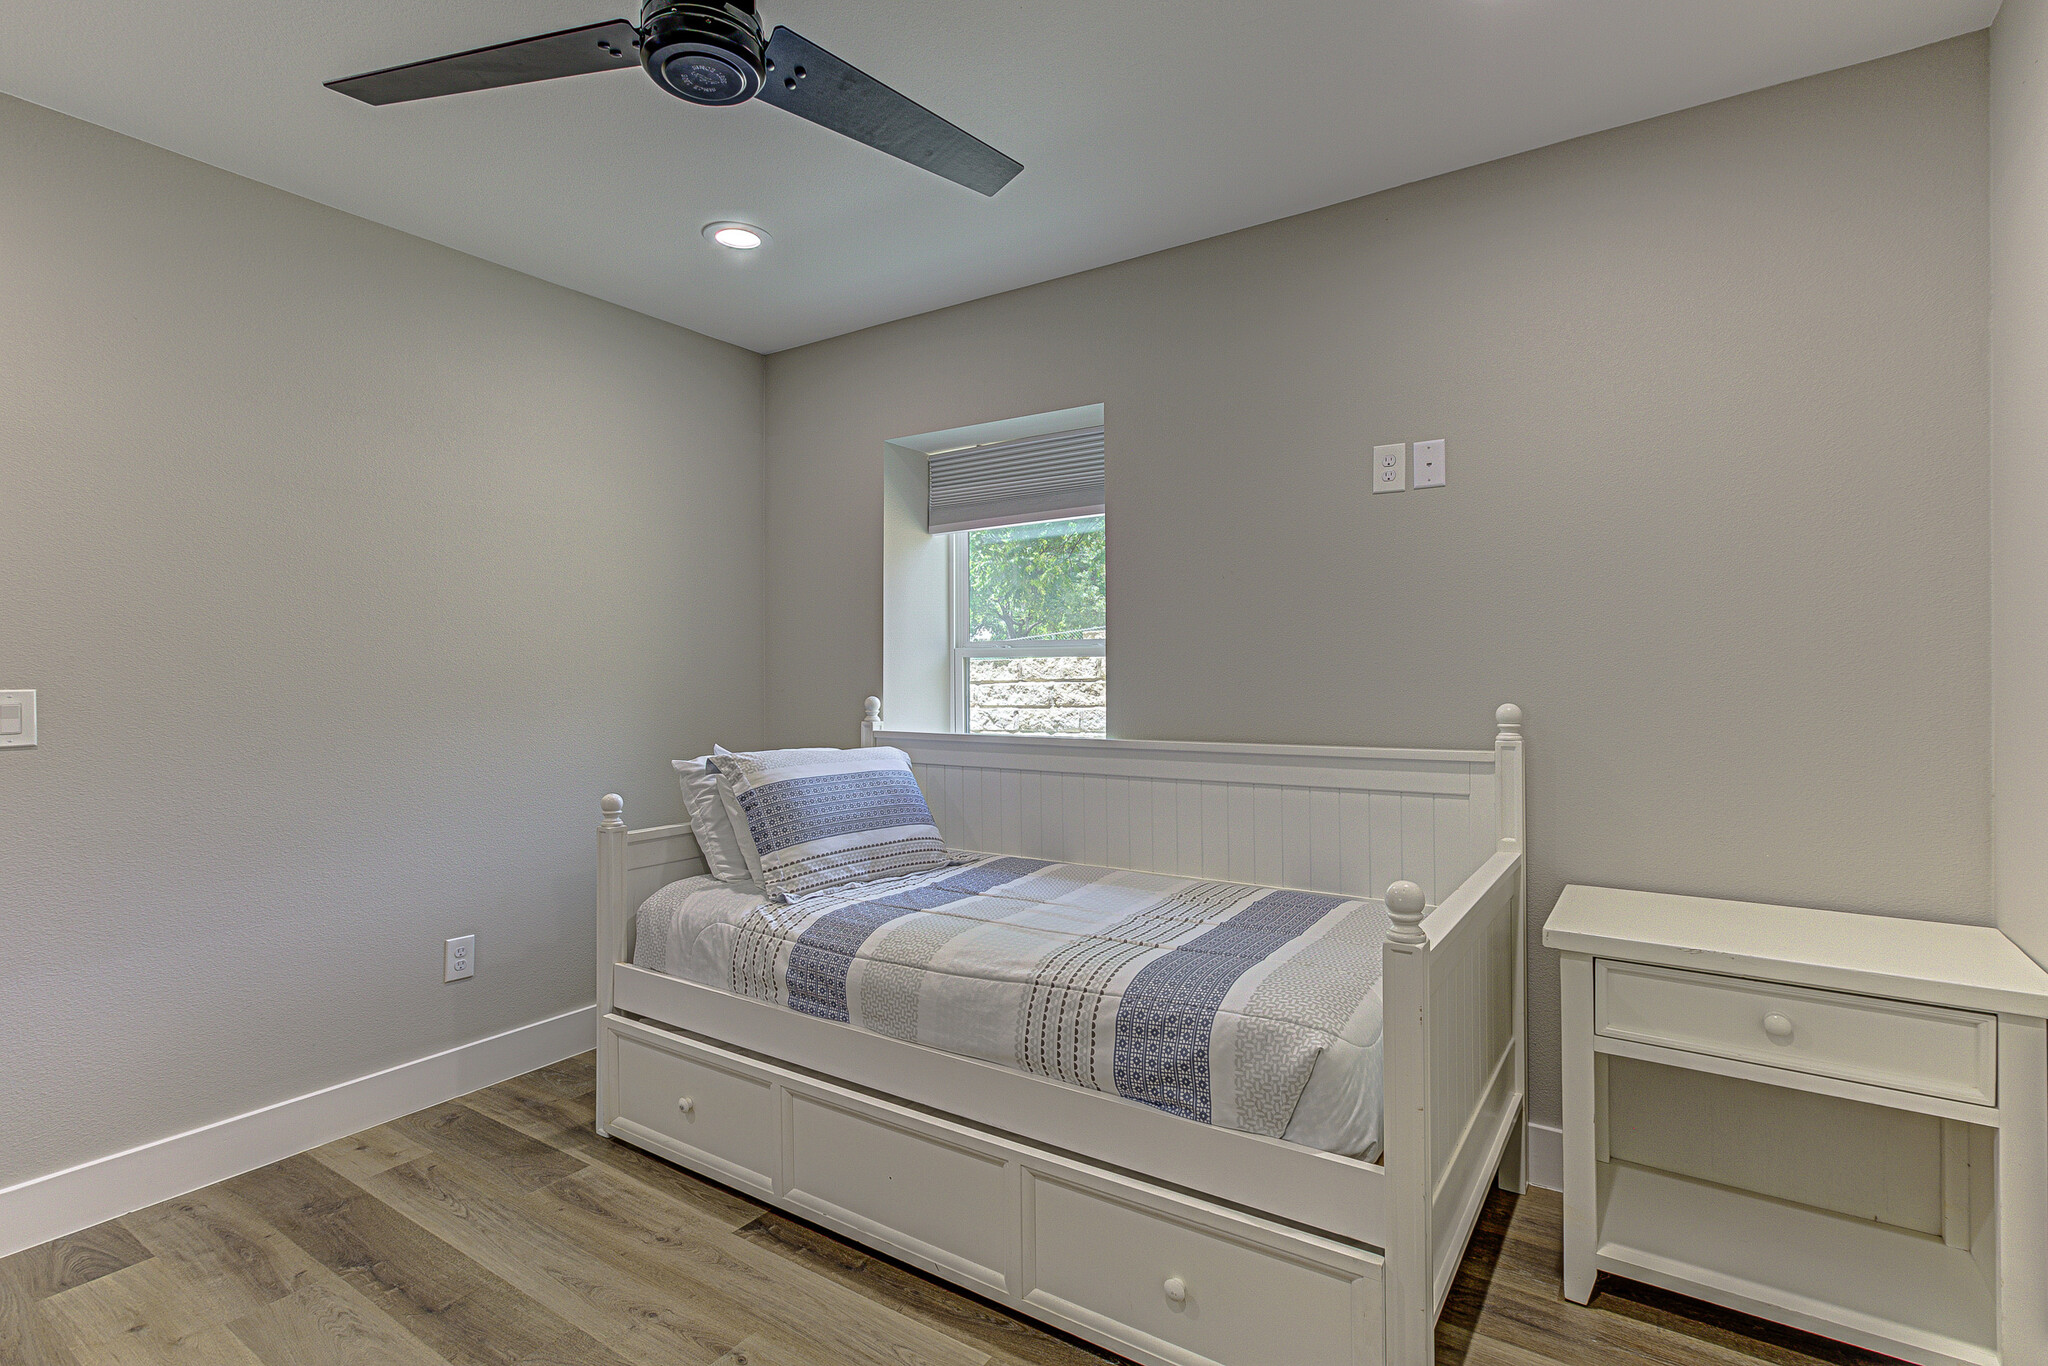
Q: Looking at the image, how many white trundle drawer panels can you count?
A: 3